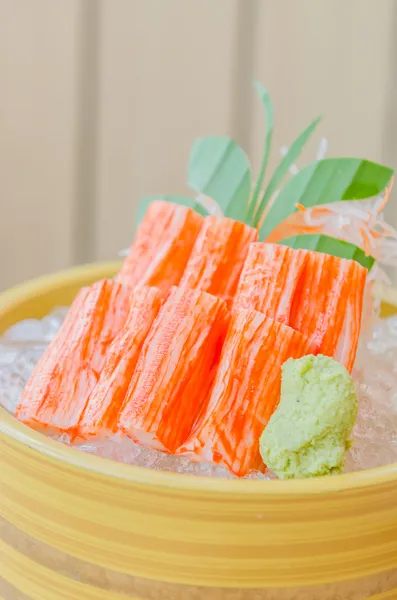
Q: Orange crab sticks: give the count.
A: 8